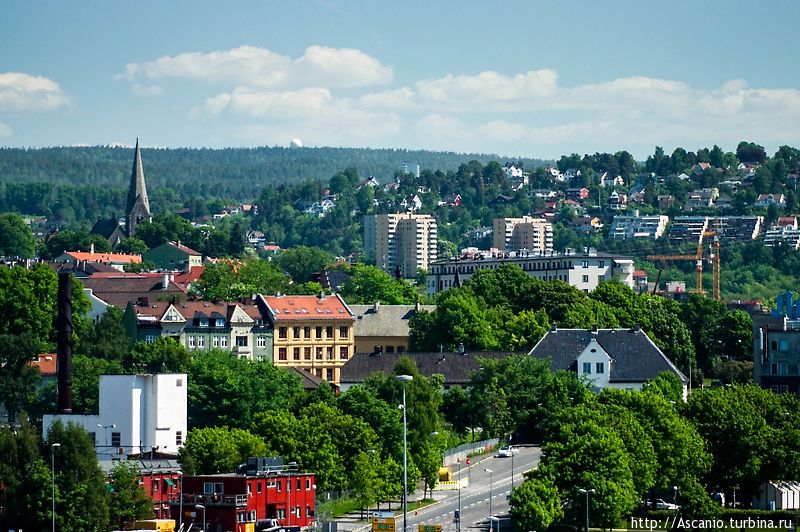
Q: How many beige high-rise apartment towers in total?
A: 2